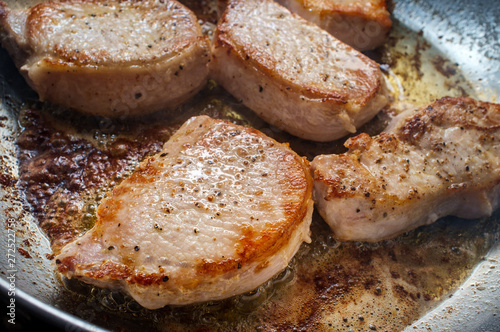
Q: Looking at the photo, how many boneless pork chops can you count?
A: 5